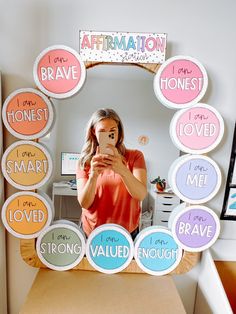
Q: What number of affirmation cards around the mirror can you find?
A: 11